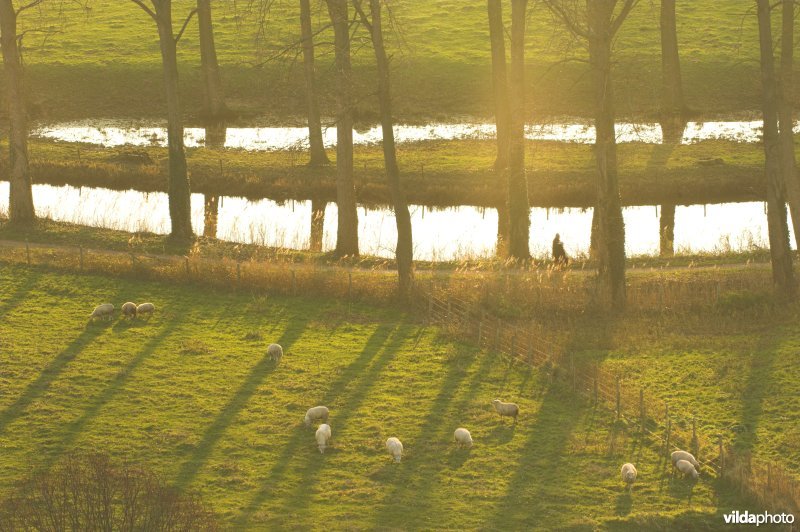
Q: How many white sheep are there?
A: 12